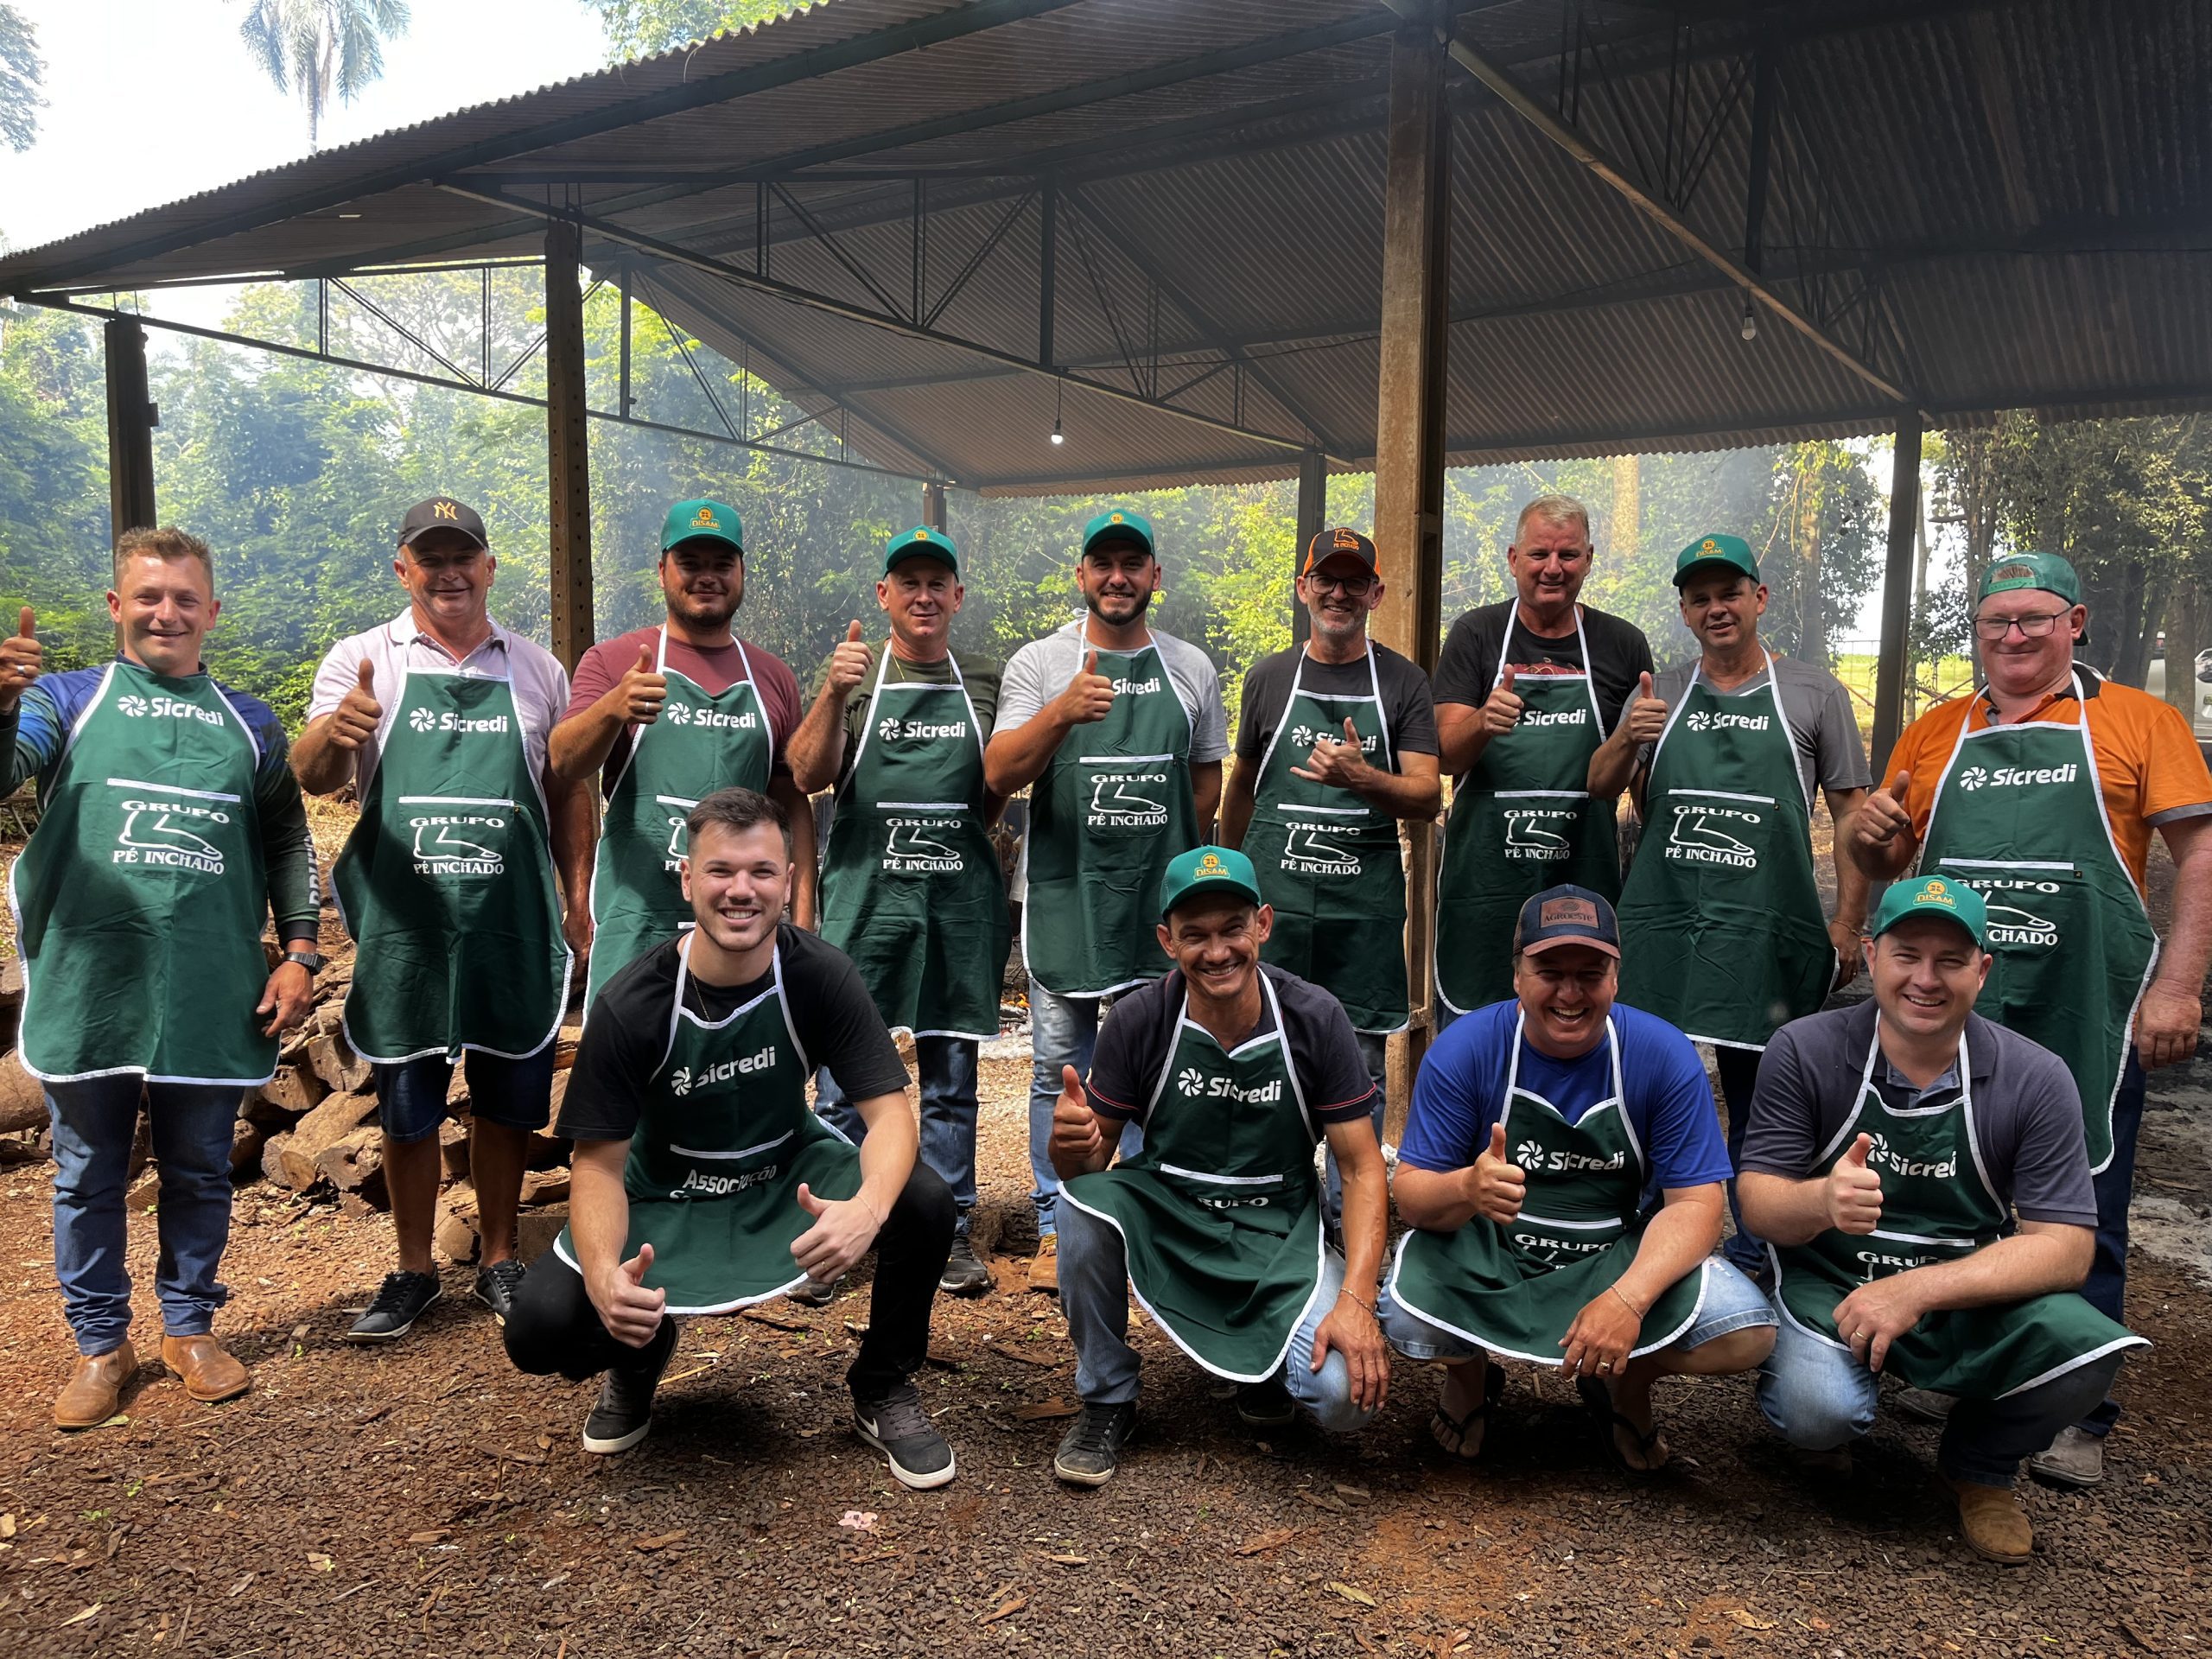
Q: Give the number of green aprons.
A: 13